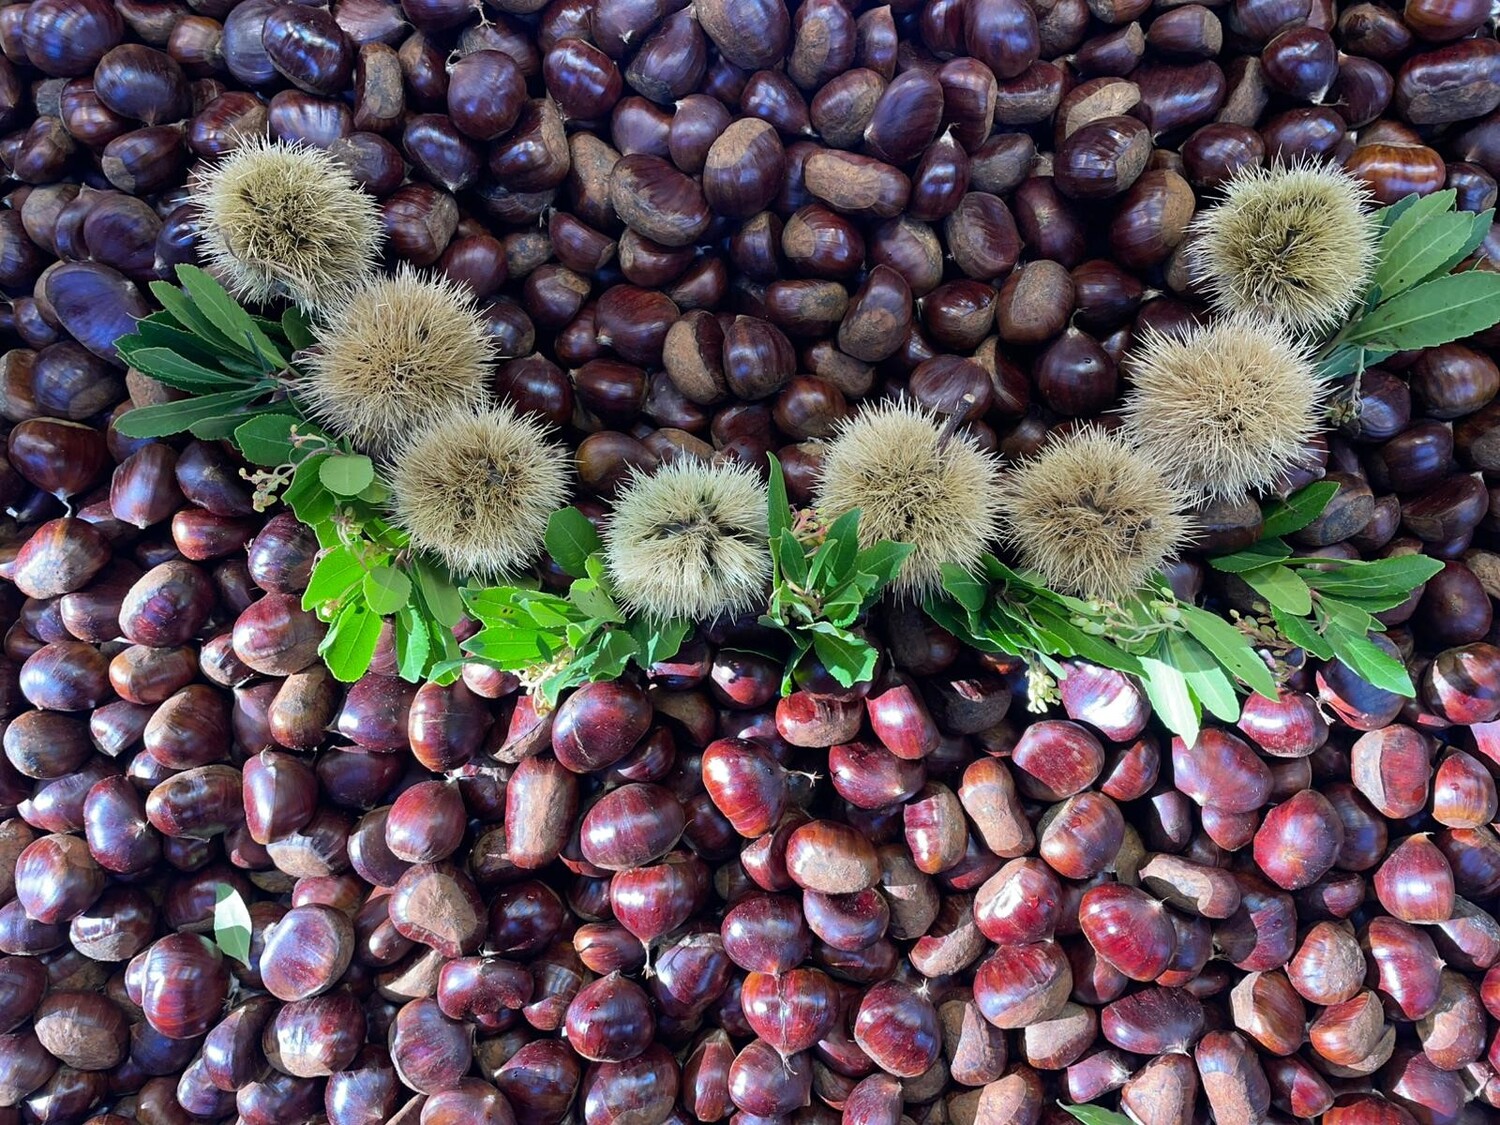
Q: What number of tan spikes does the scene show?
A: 8